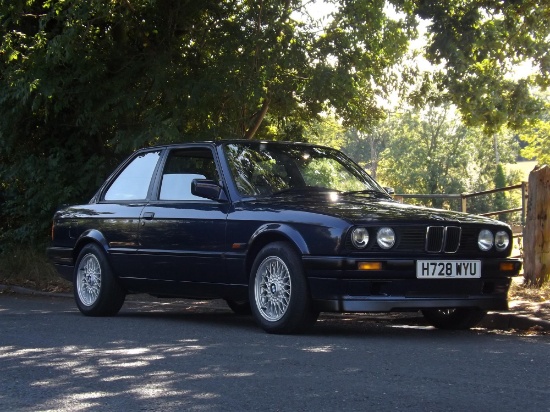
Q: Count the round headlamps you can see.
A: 4